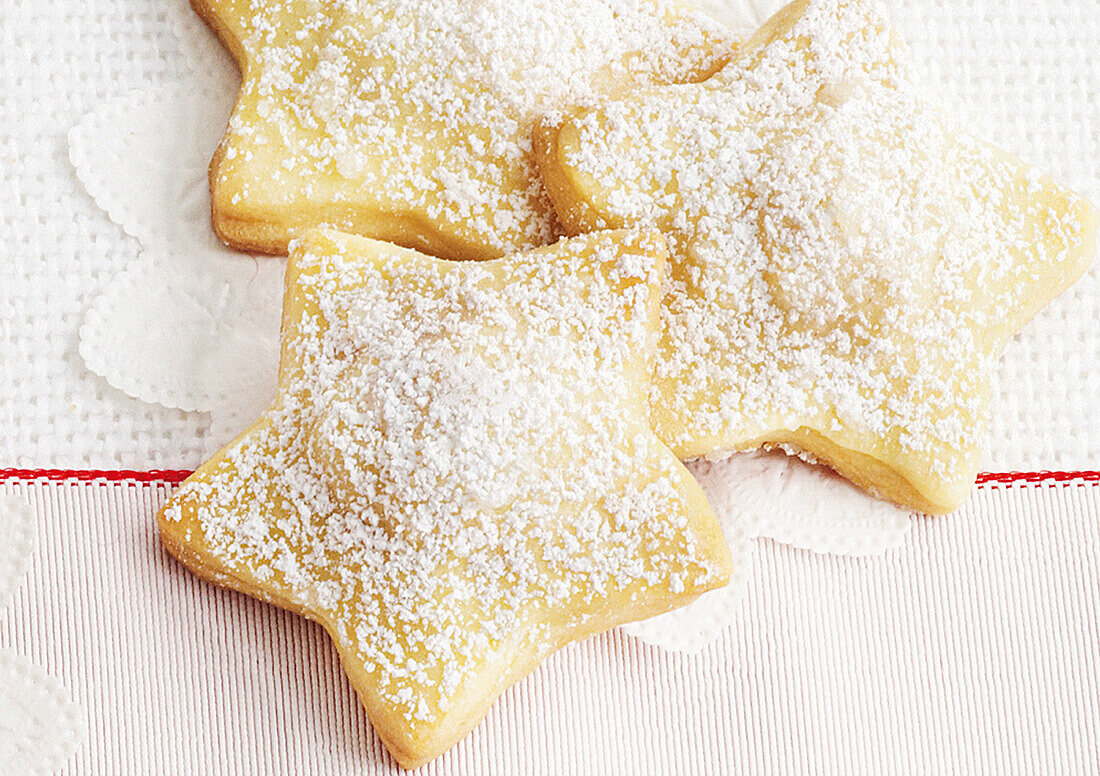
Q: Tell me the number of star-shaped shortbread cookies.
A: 3